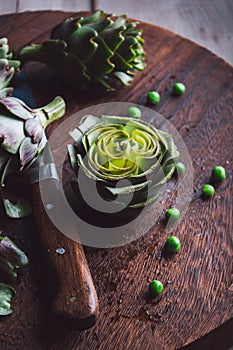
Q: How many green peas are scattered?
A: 9